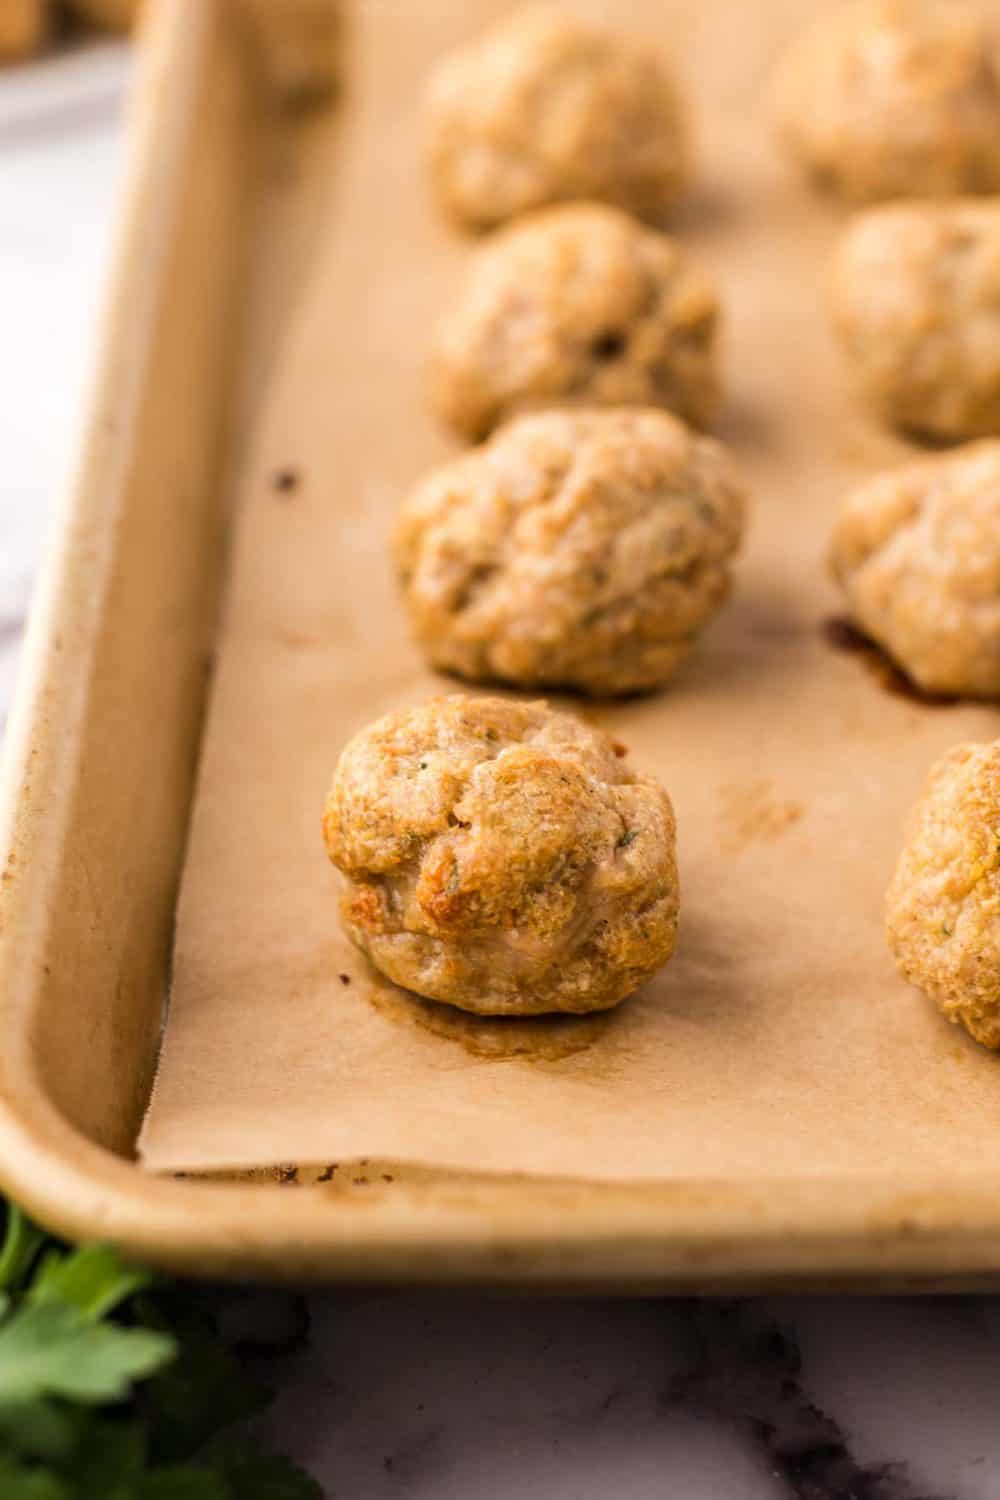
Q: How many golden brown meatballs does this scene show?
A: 8